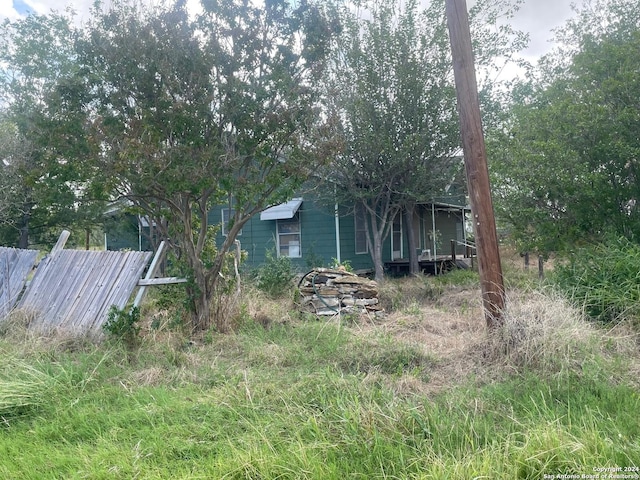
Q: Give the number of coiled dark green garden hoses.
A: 1